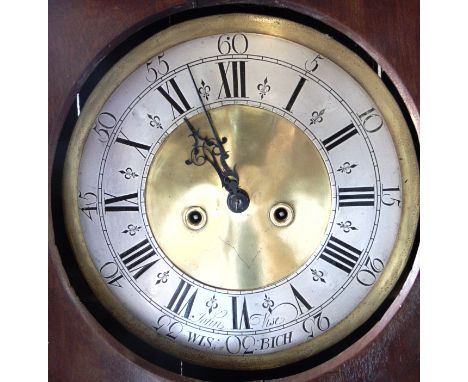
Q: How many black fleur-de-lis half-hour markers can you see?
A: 12